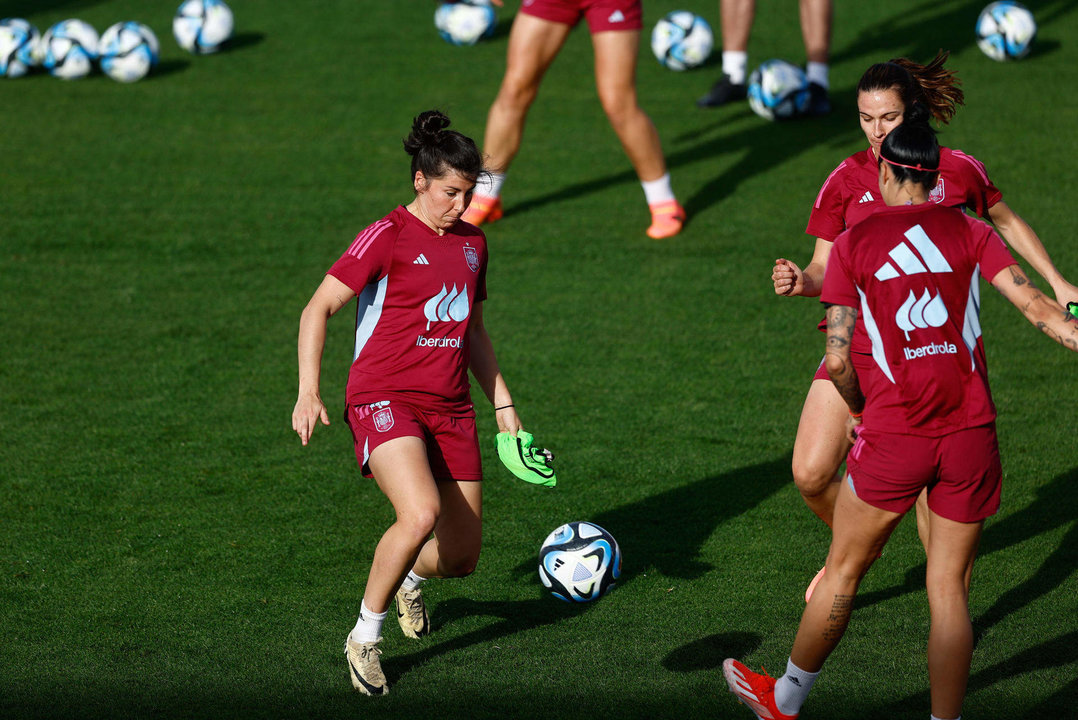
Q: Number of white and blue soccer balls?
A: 9